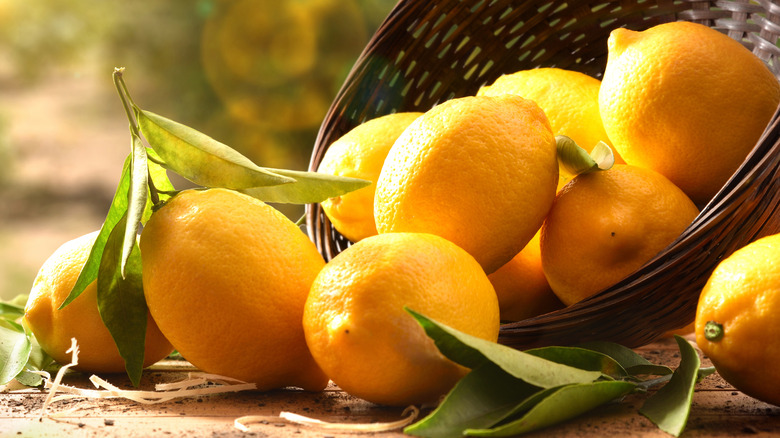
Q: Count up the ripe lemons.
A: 10